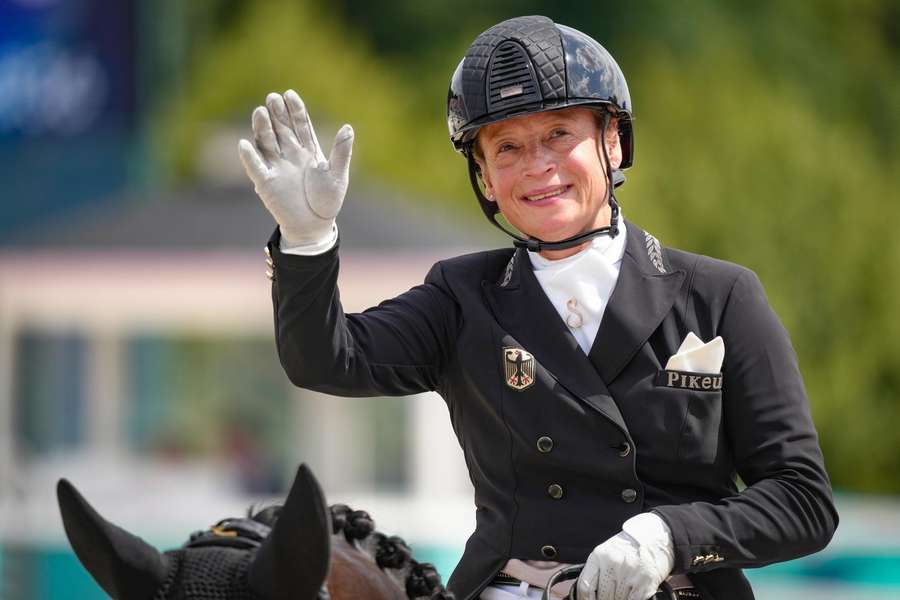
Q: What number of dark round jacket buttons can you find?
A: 5